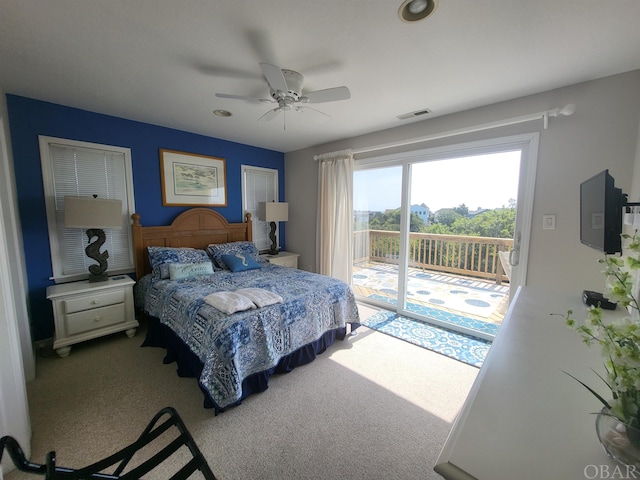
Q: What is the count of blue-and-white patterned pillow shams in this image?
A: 2